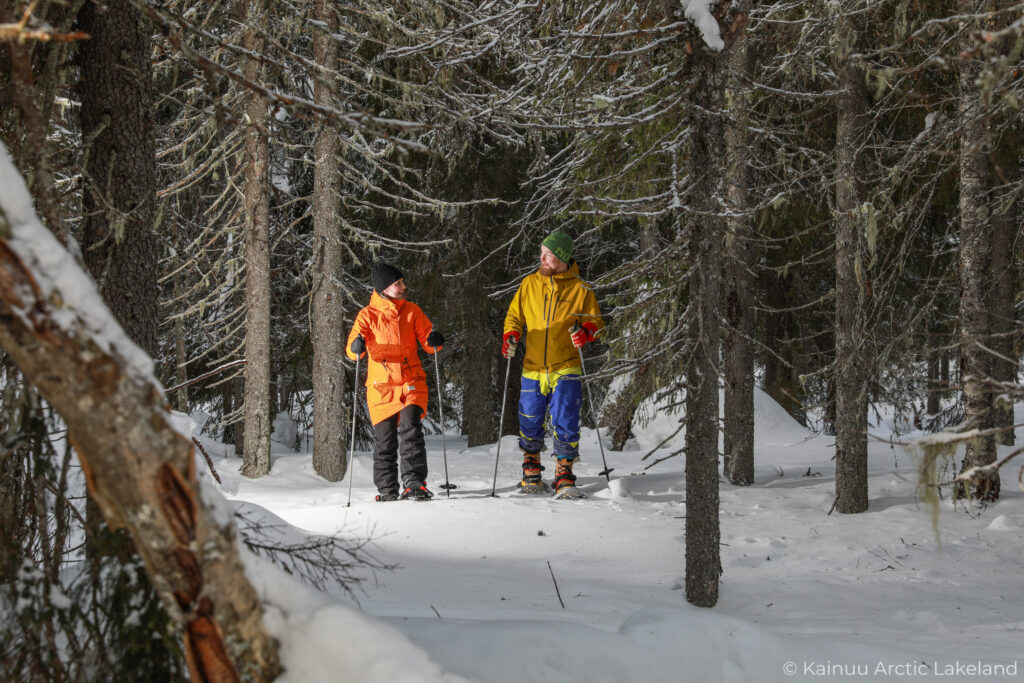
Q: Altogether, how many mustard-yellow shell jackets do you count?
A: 1